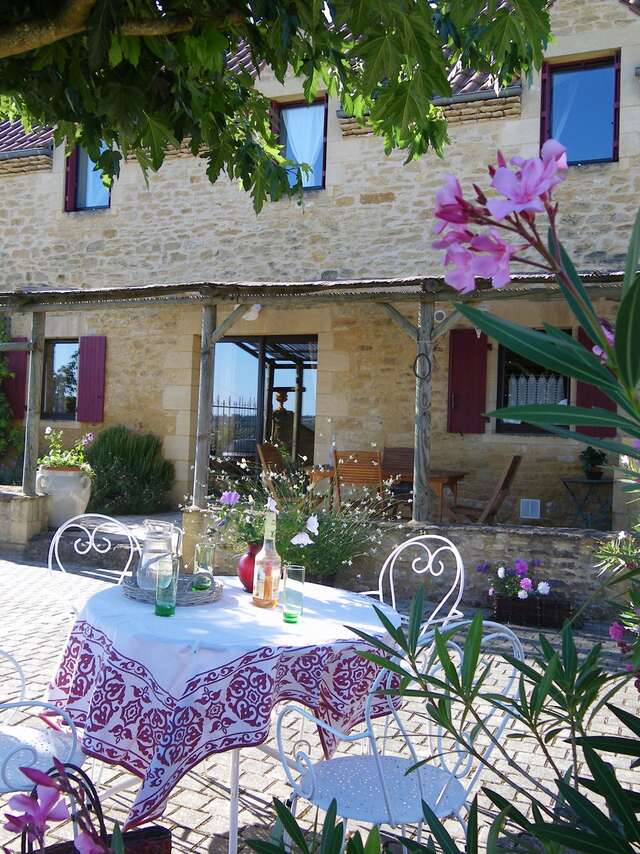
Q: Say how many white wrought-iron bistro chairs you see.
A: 4